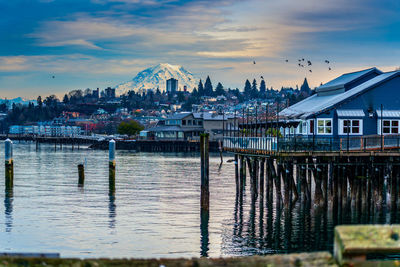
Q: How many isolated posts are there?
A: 4